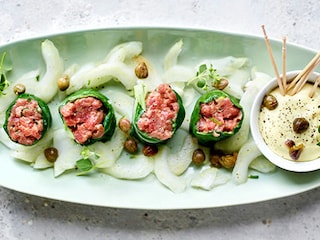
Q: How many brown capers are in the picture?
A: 14